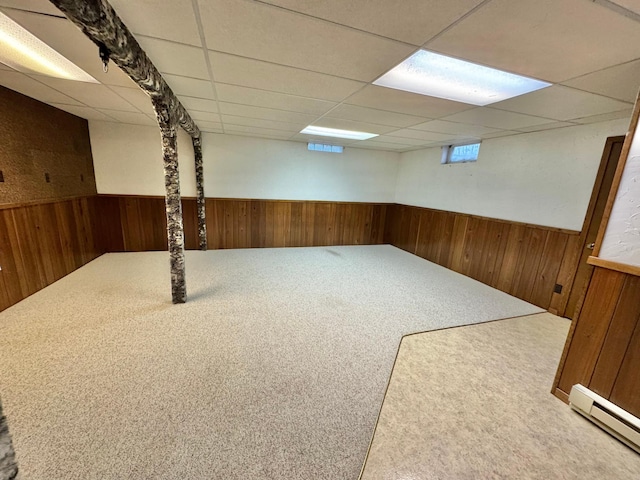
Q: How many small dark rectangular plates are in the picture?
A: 4